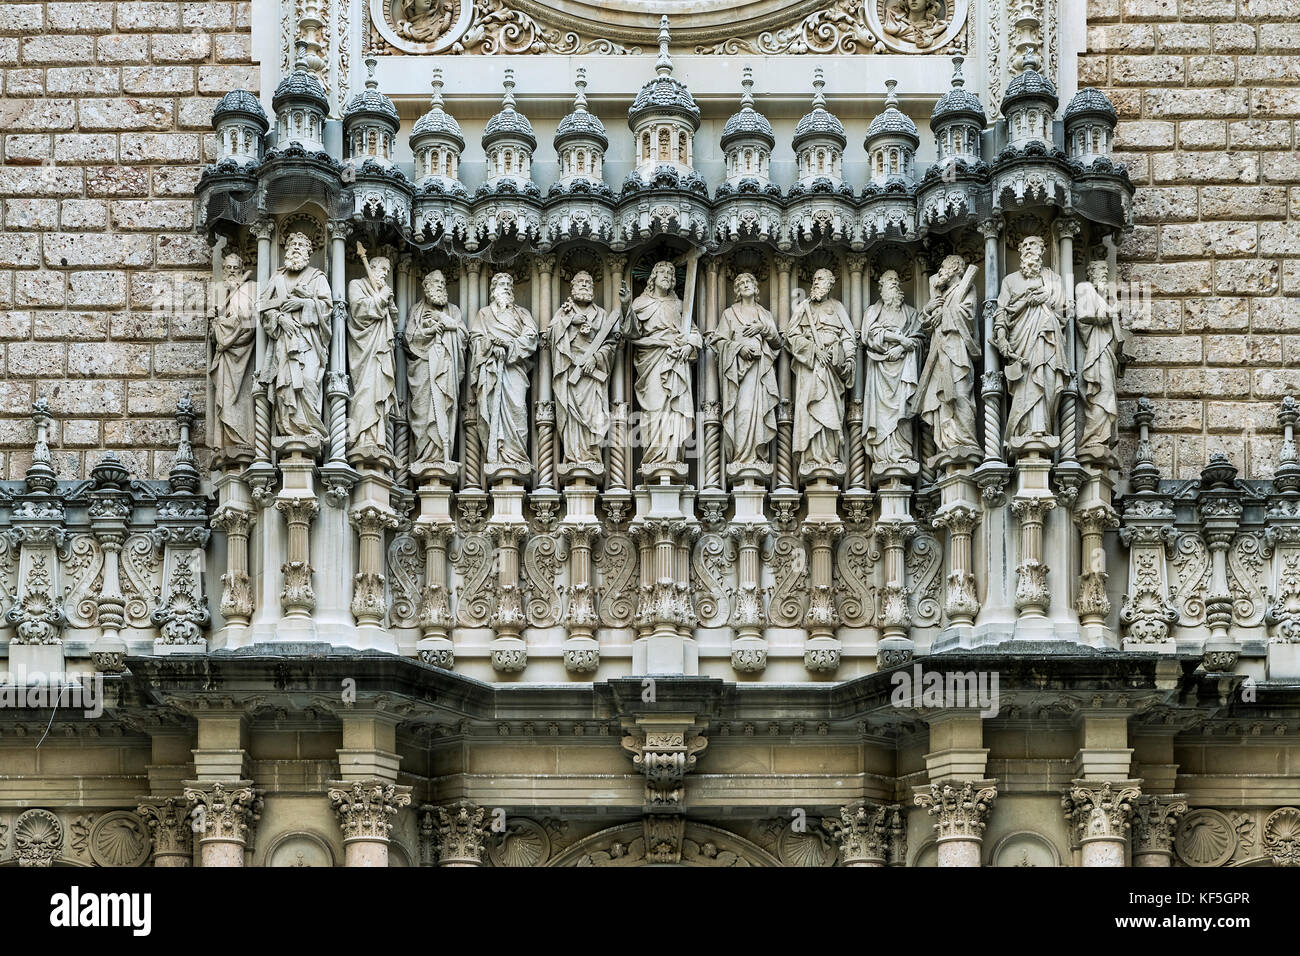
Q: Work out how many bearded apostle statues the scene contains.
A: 11